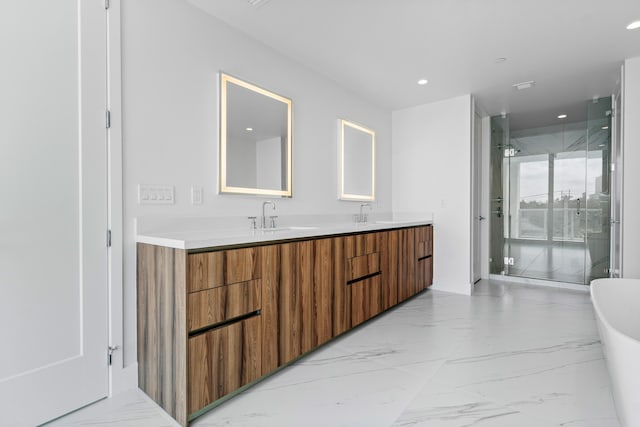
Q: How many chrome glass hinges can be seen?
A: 2